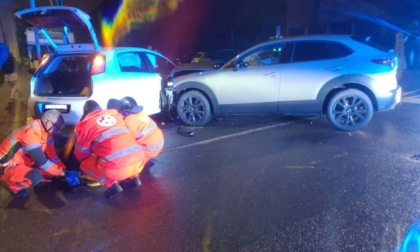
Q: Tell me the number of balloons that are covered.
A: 0